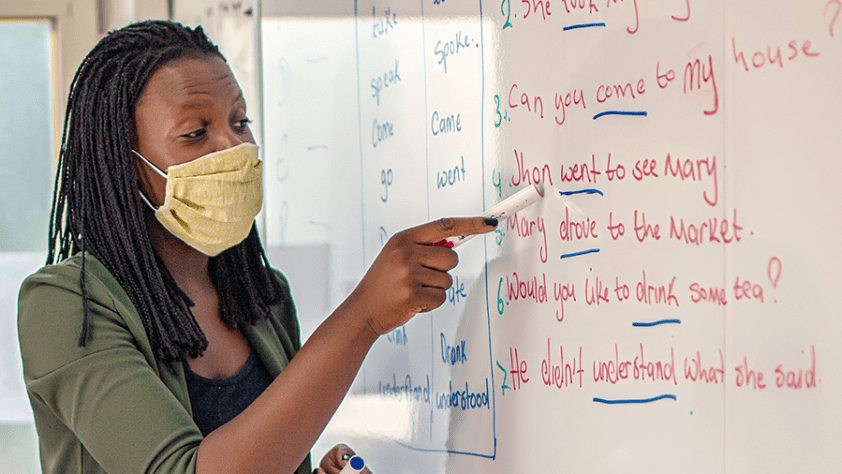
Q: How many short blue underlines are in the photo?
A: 6